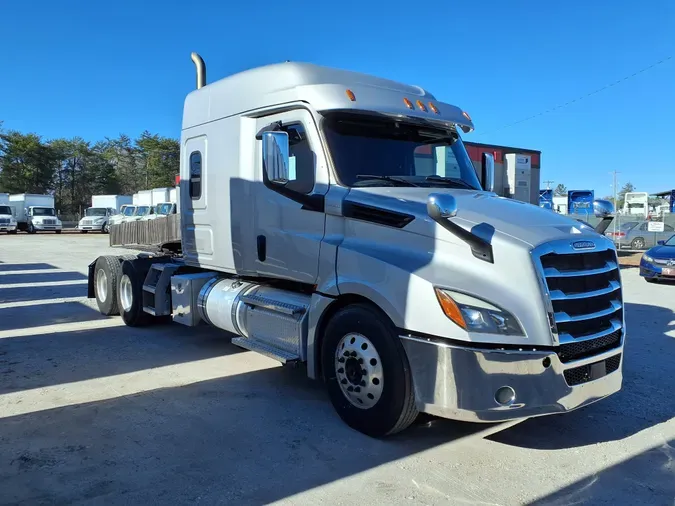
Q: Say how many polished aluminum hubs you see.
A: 3